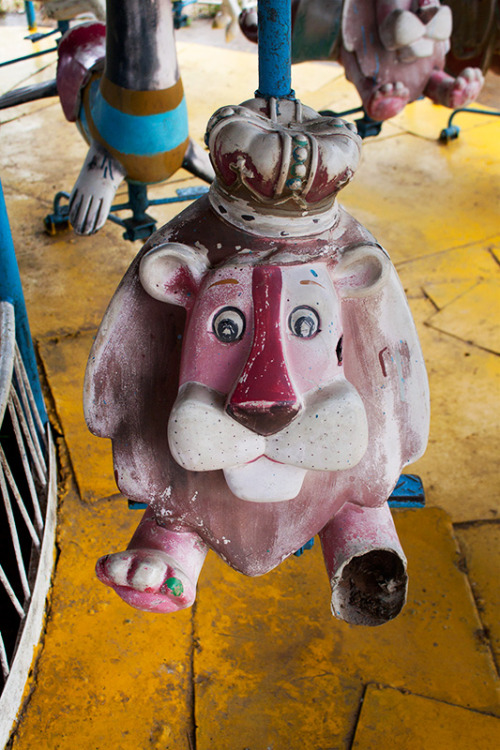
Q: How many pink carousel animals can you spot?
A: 2